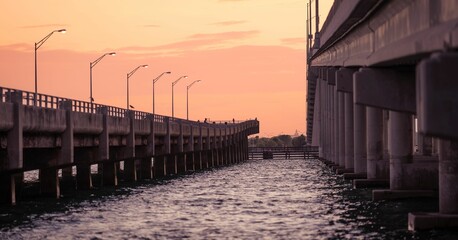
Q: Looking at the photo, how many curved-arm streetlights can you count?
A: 6